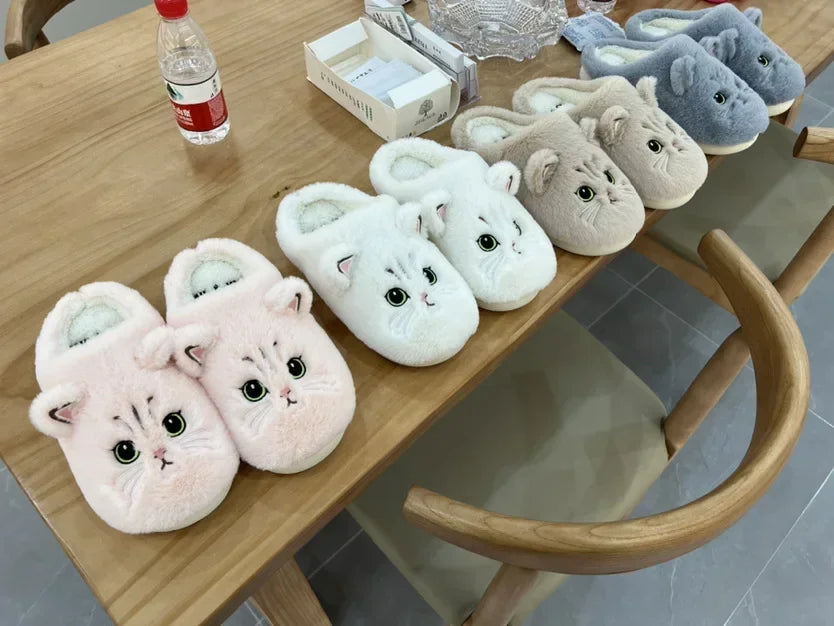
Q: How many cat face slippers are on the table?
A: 8